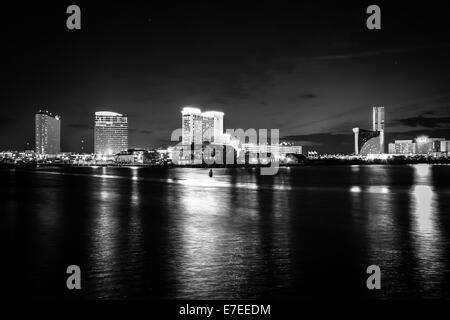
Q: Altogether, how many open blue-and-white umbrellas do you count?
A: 0